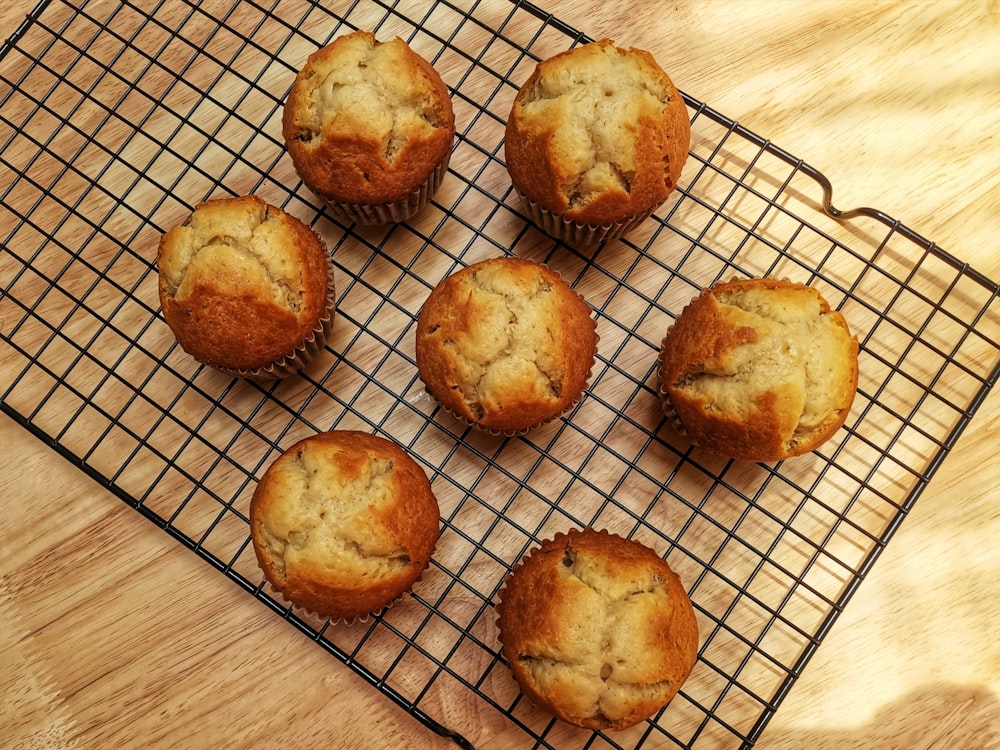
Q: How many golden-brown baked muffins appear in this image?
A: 7